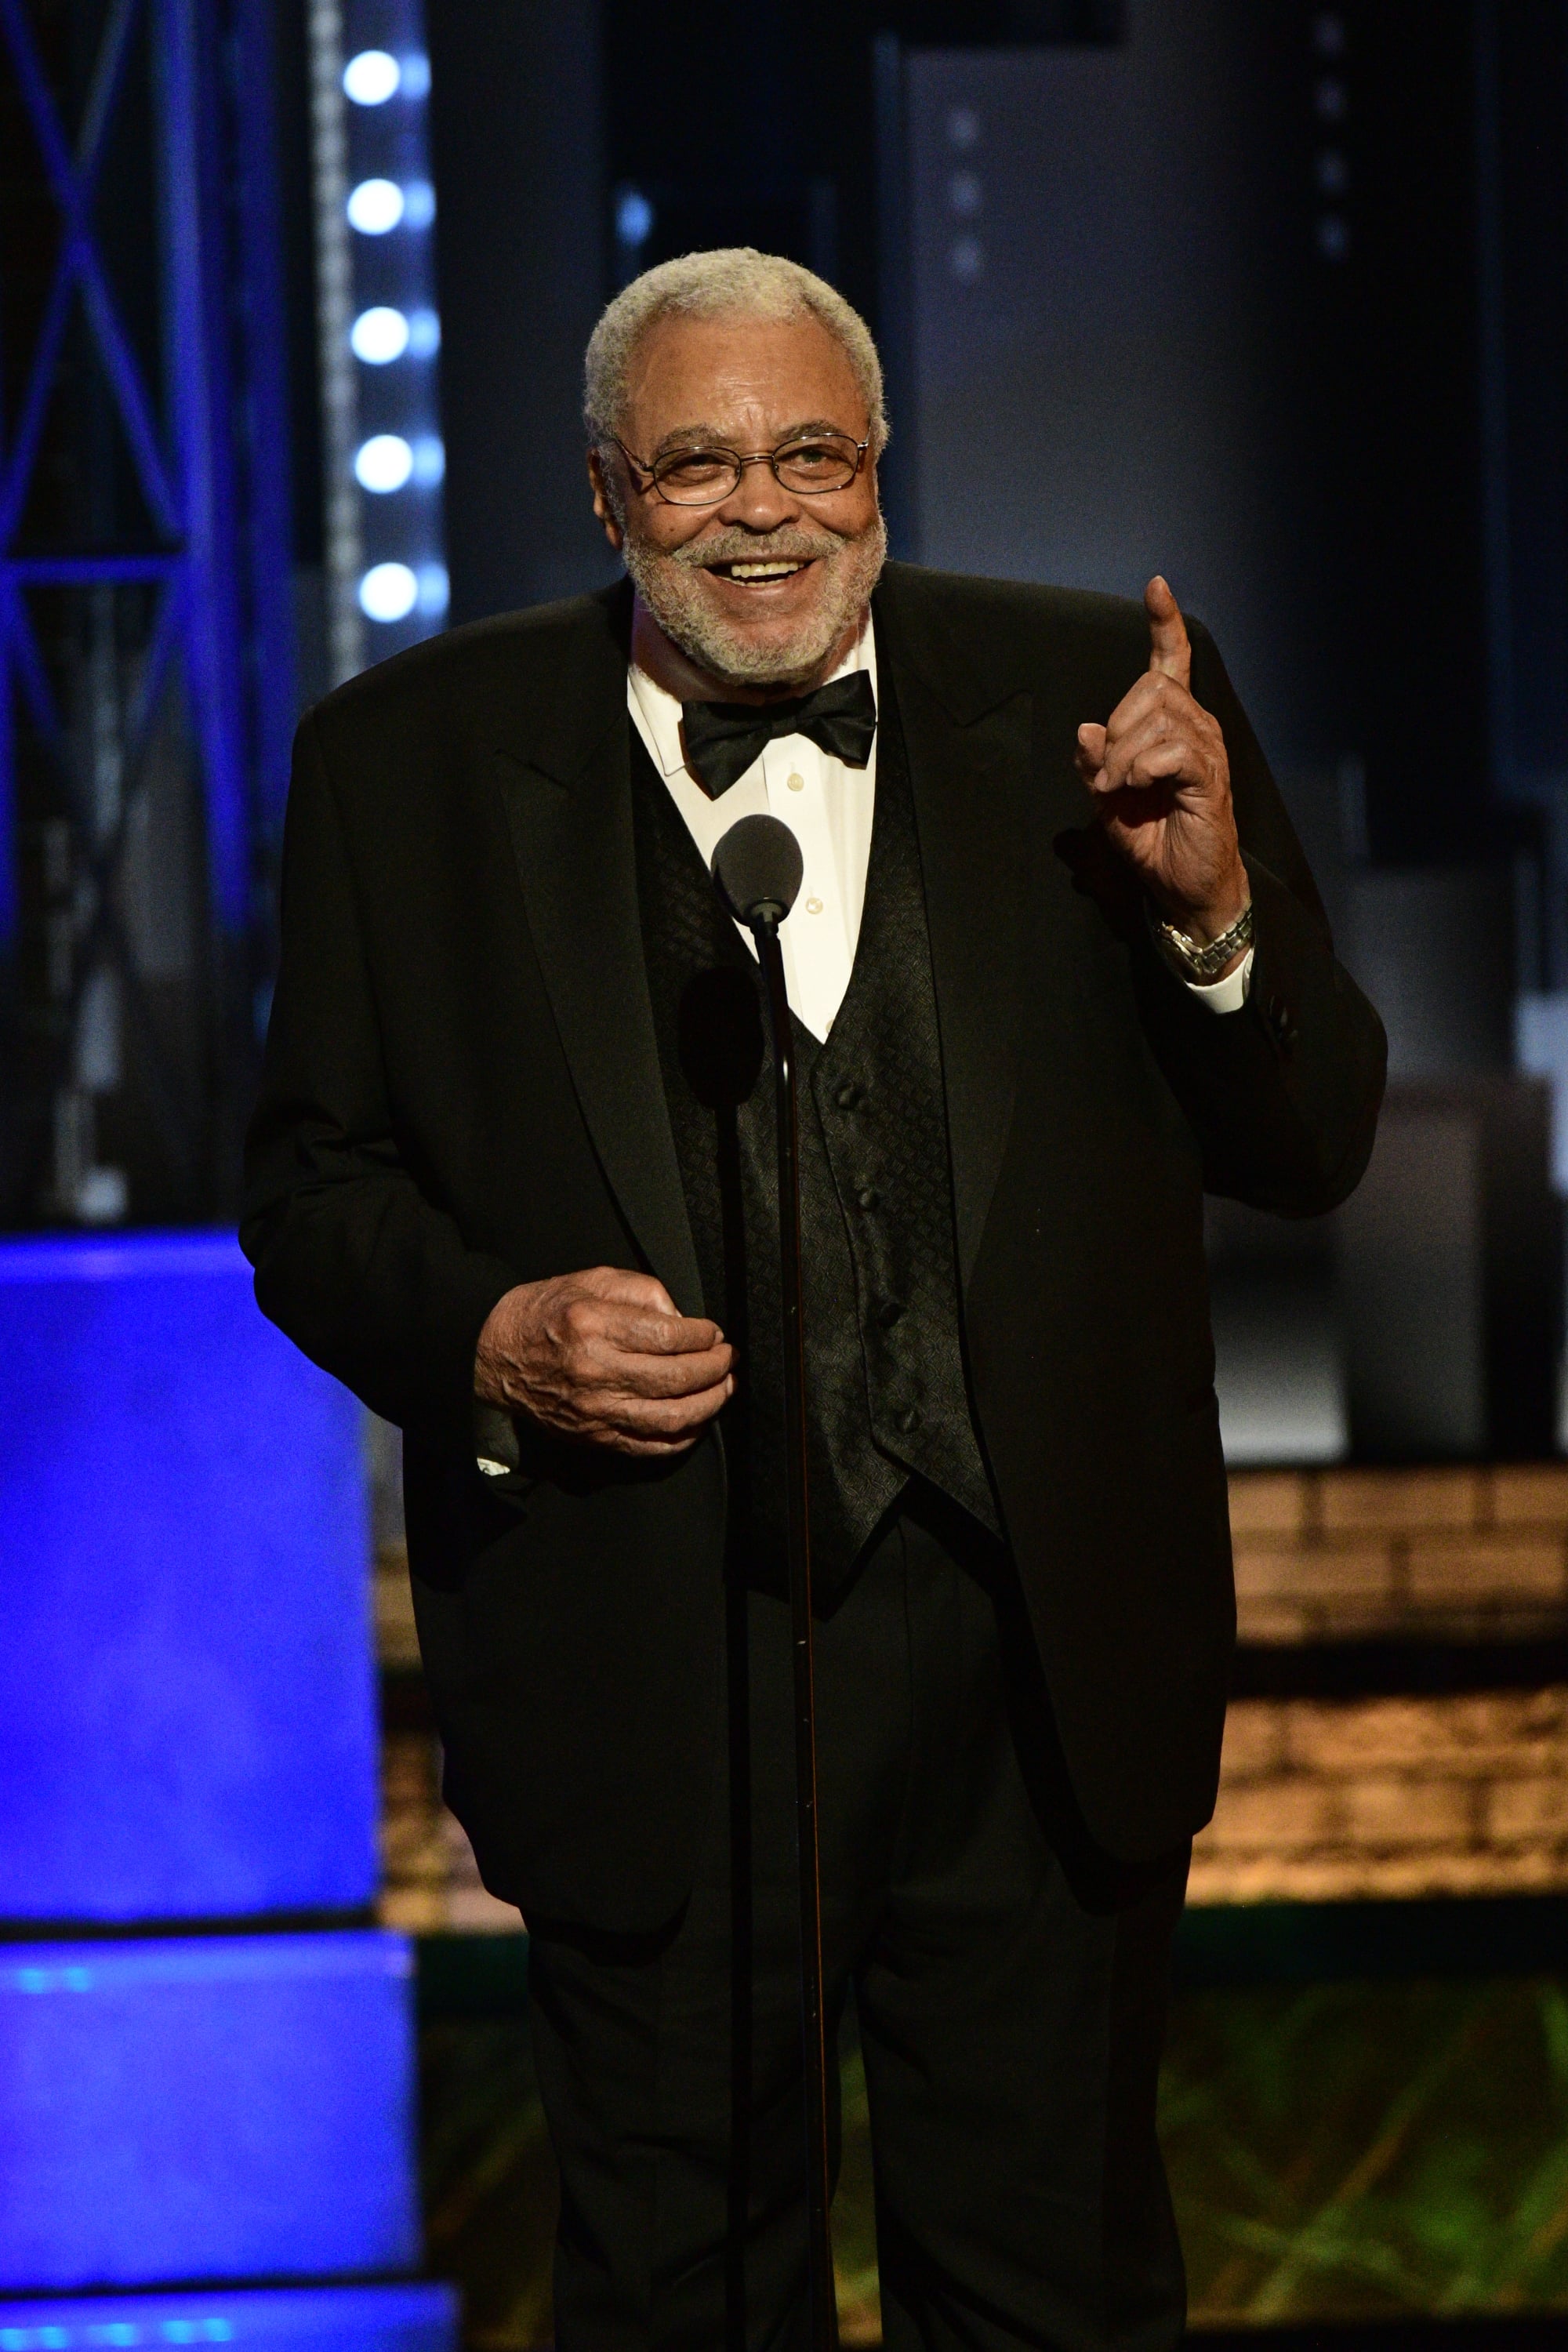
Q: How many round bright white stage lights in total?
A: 5